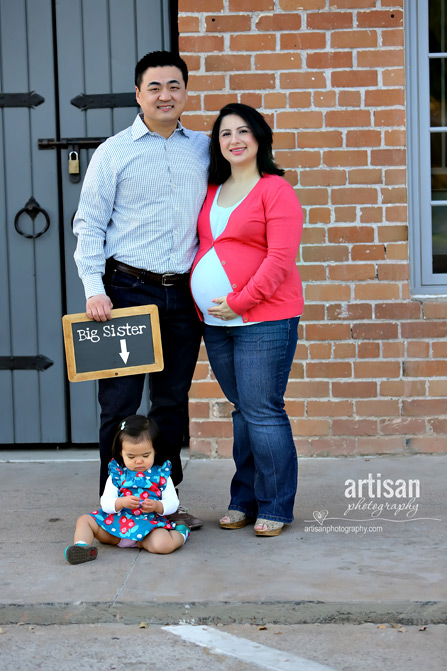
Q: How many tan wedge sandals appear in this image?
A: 2